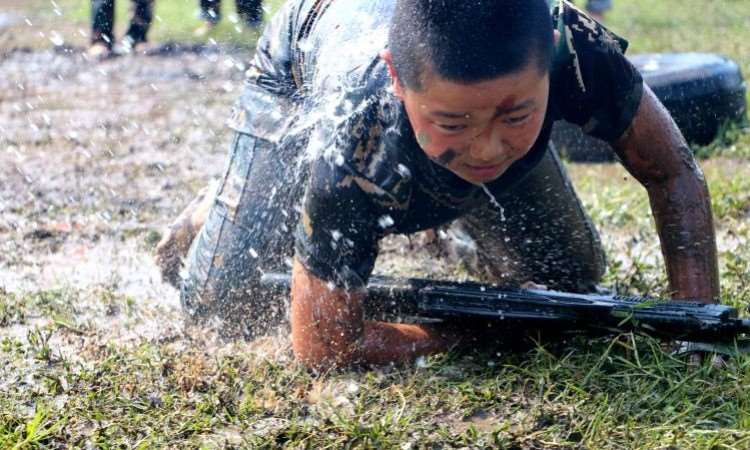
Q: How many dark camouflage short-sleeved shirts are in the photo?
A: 1